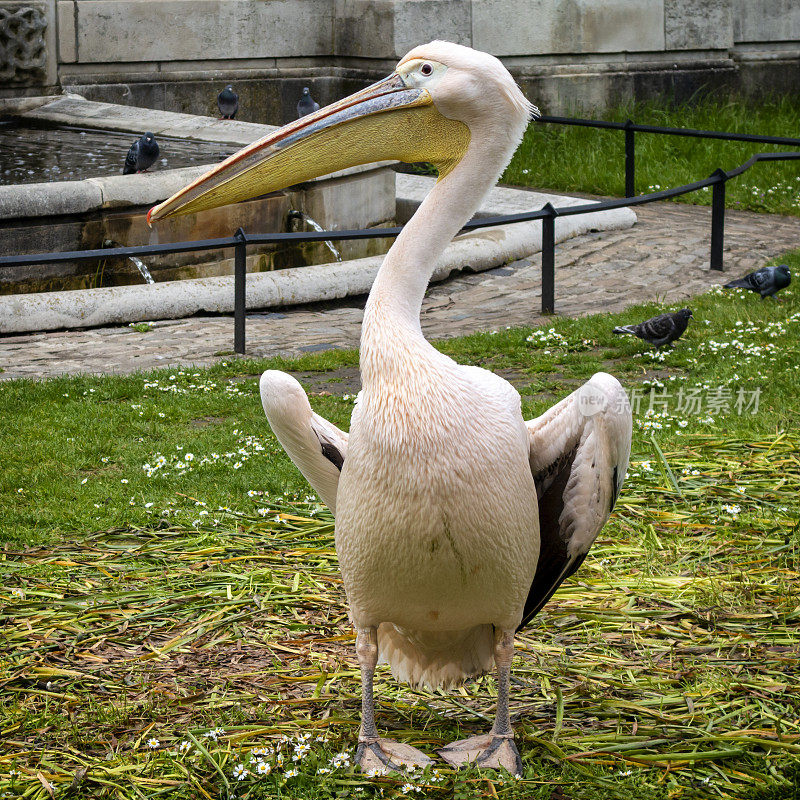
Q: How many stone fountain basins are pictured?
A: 2